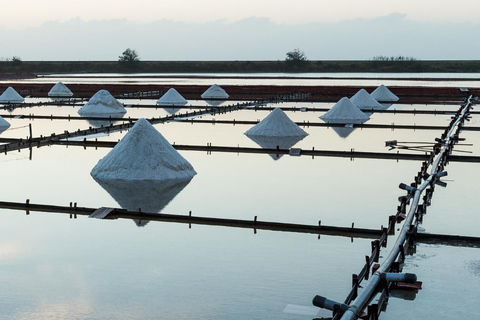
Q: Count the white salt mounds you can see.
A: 11